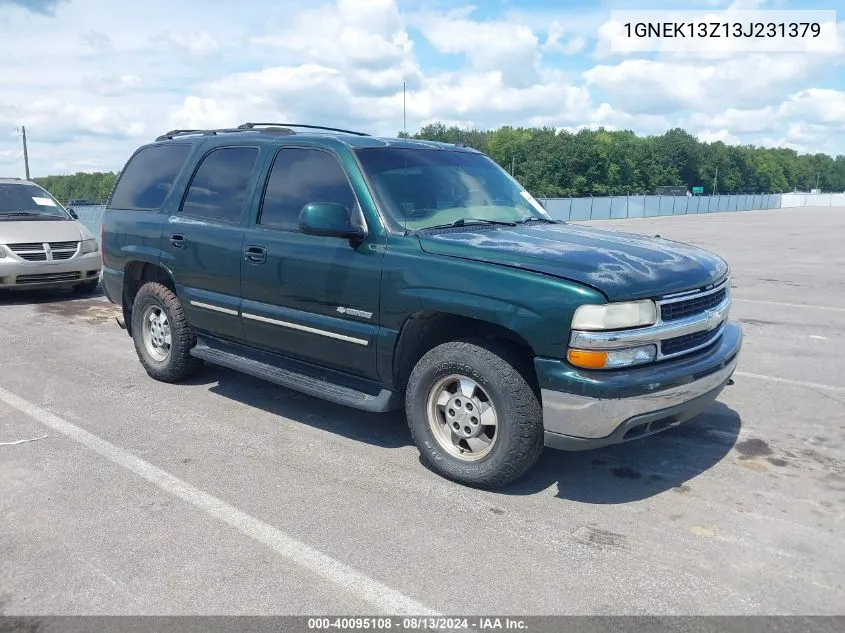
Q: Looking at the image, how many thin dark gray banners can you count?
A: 1